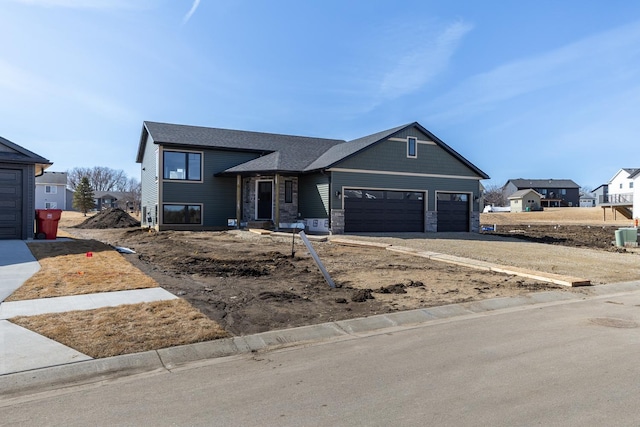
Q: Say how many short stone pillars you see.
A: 3